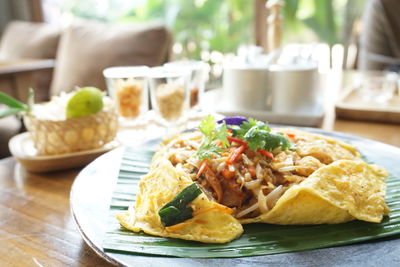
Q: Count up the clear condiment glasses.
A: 3